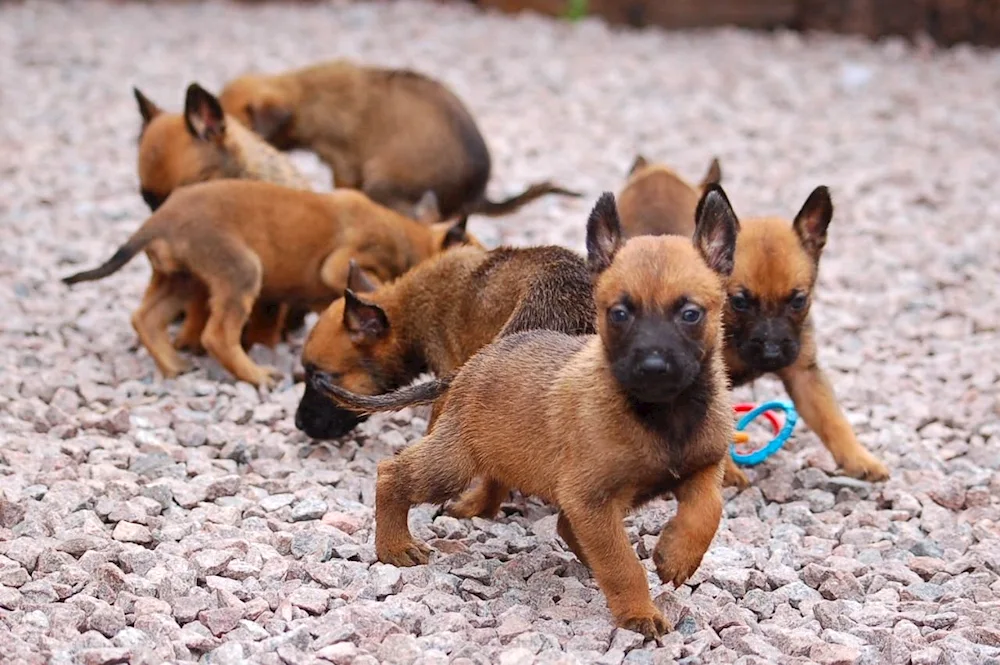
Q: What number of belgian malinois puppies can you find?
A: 7